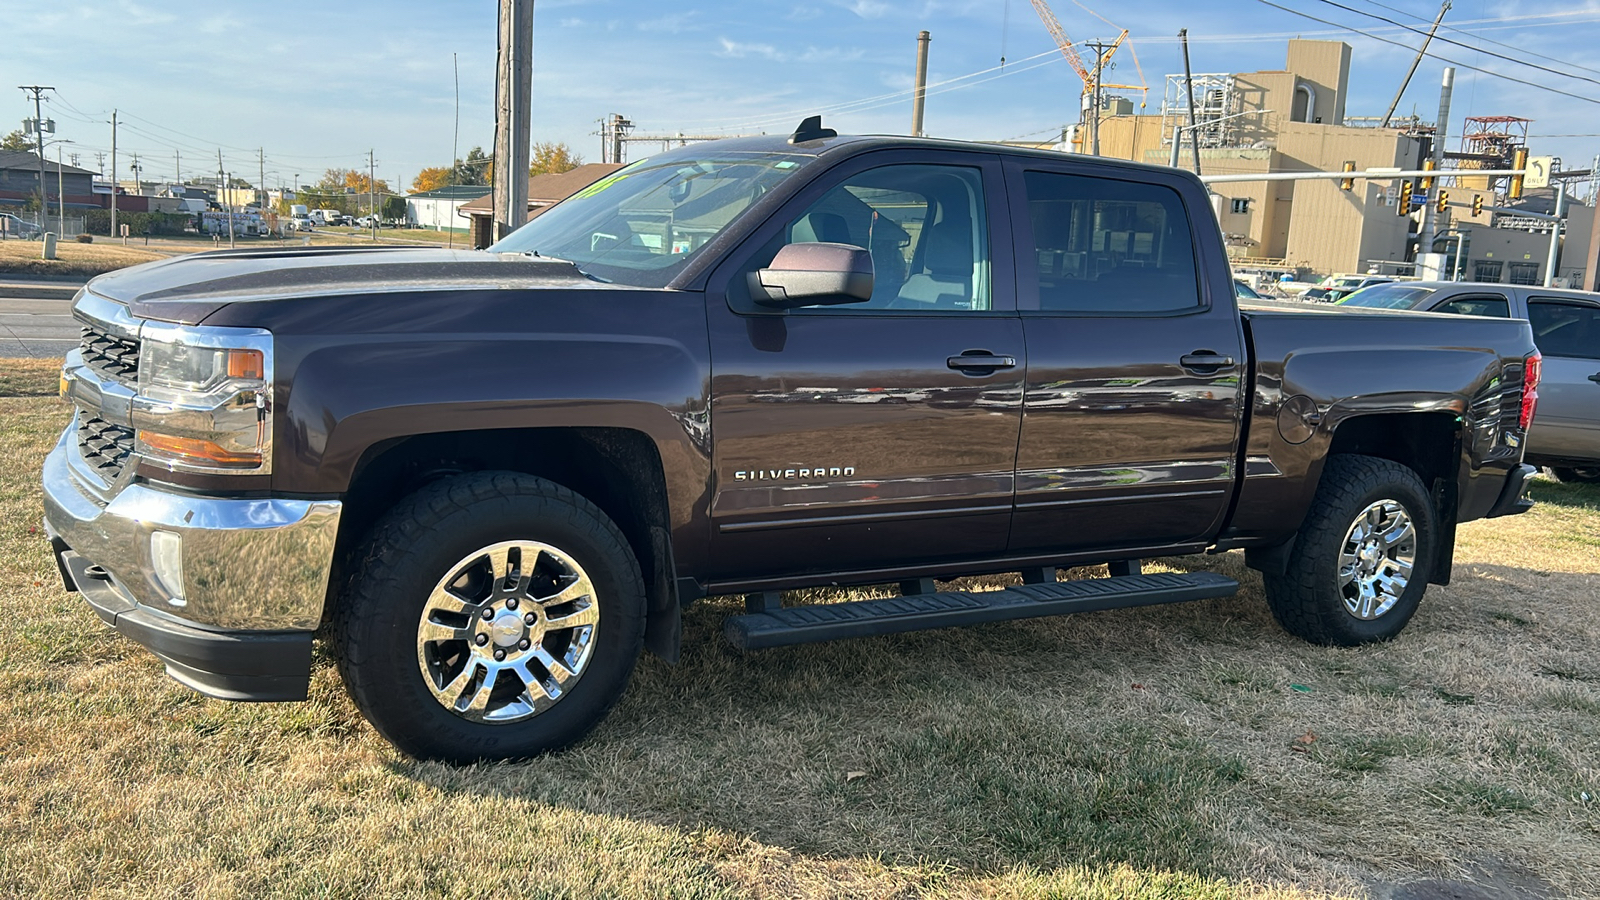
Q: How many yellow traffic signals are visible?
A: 6